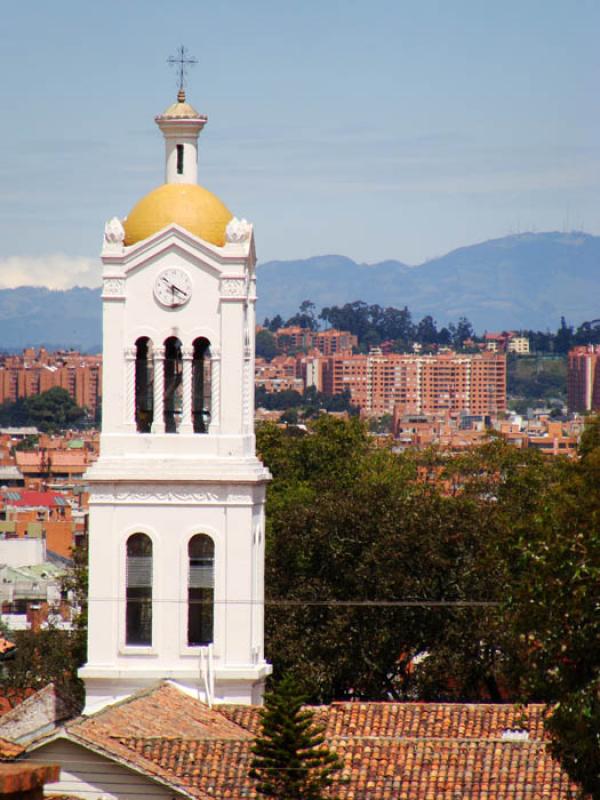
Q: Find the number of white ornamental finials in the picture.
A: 2